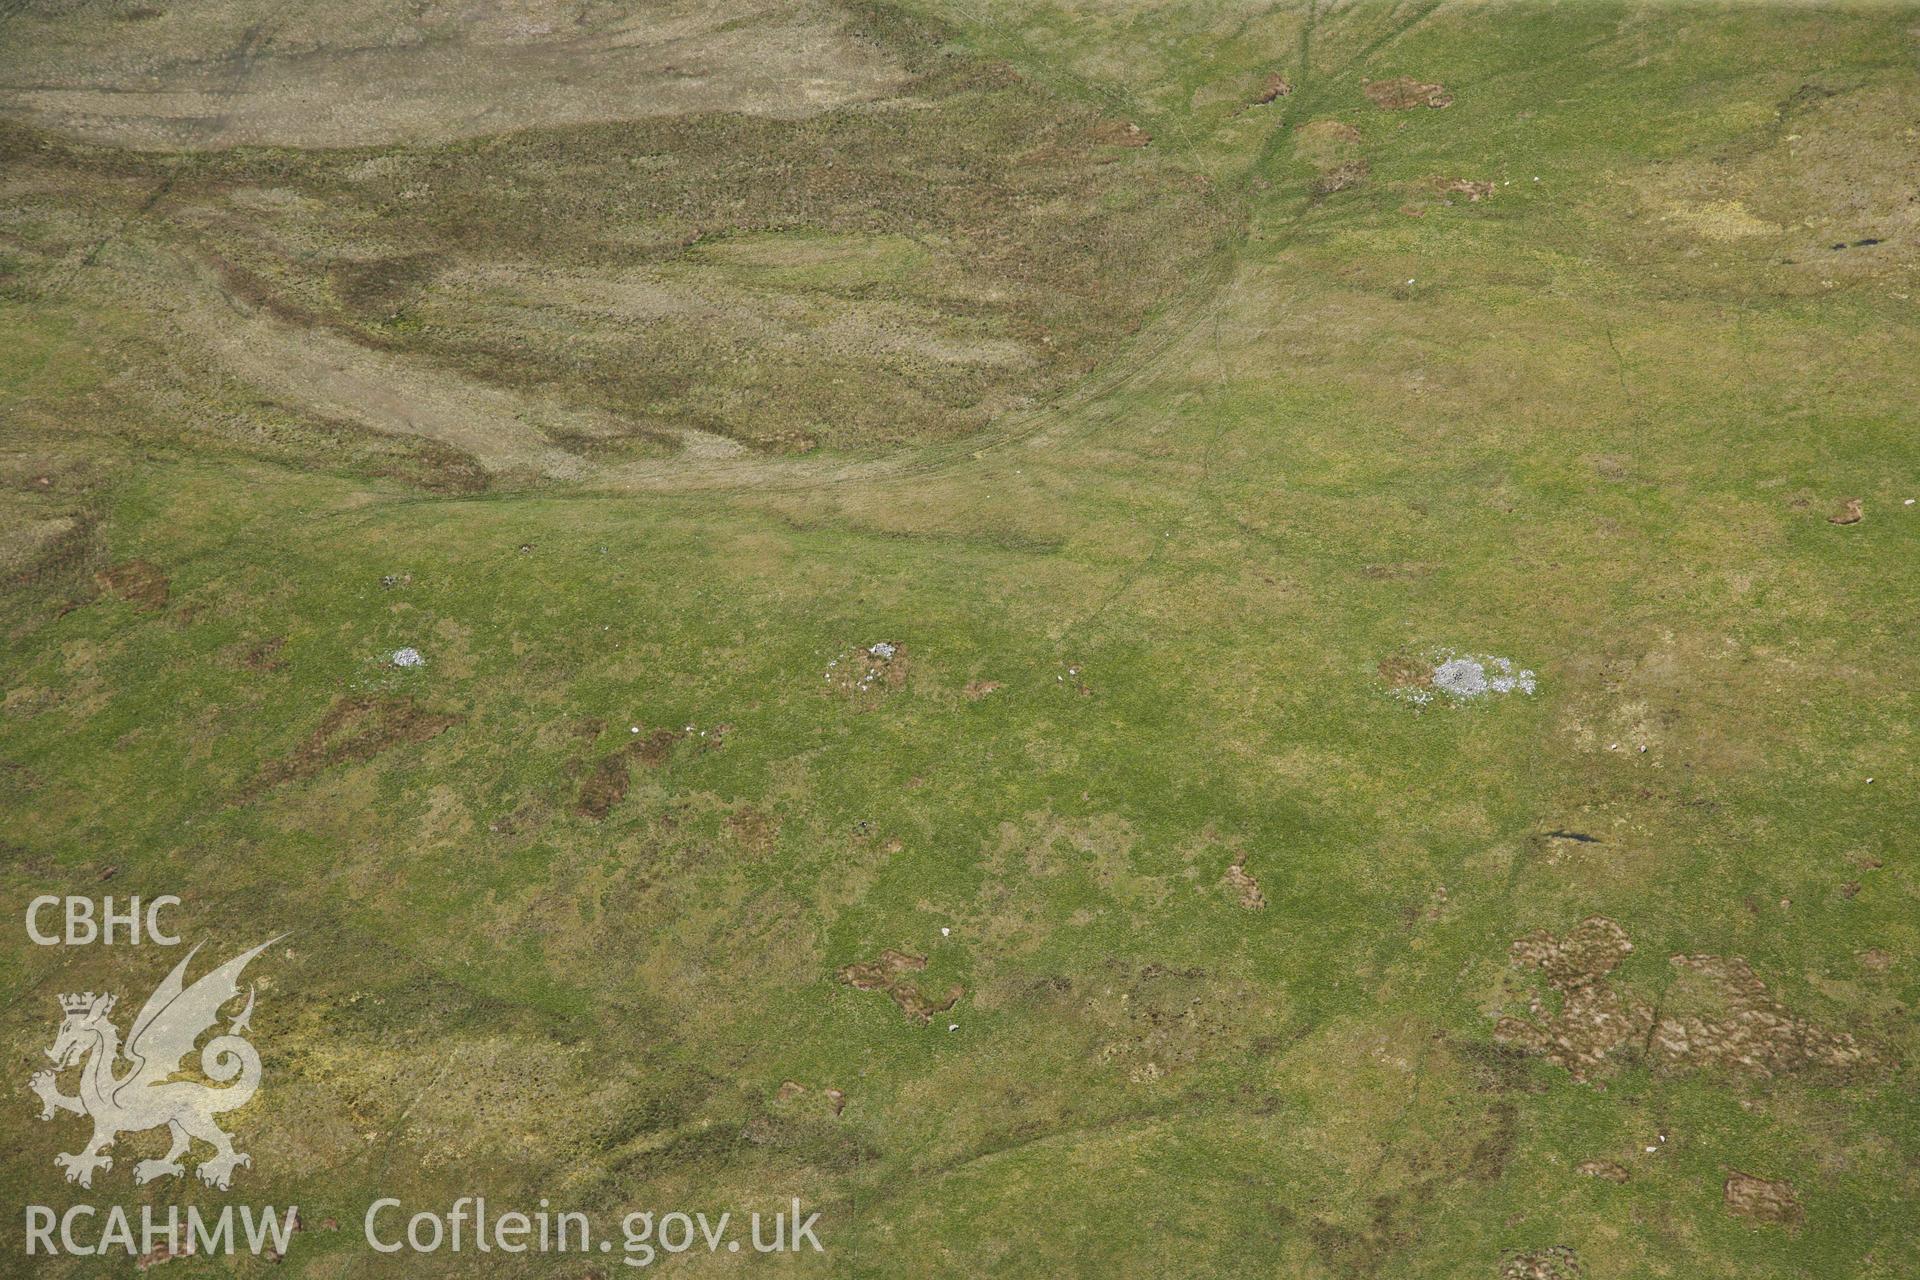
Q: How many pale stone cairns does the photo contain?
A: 3